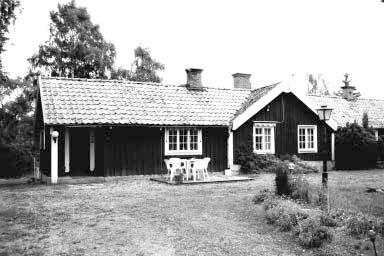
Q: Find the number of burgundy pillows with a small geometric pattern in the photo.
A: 0